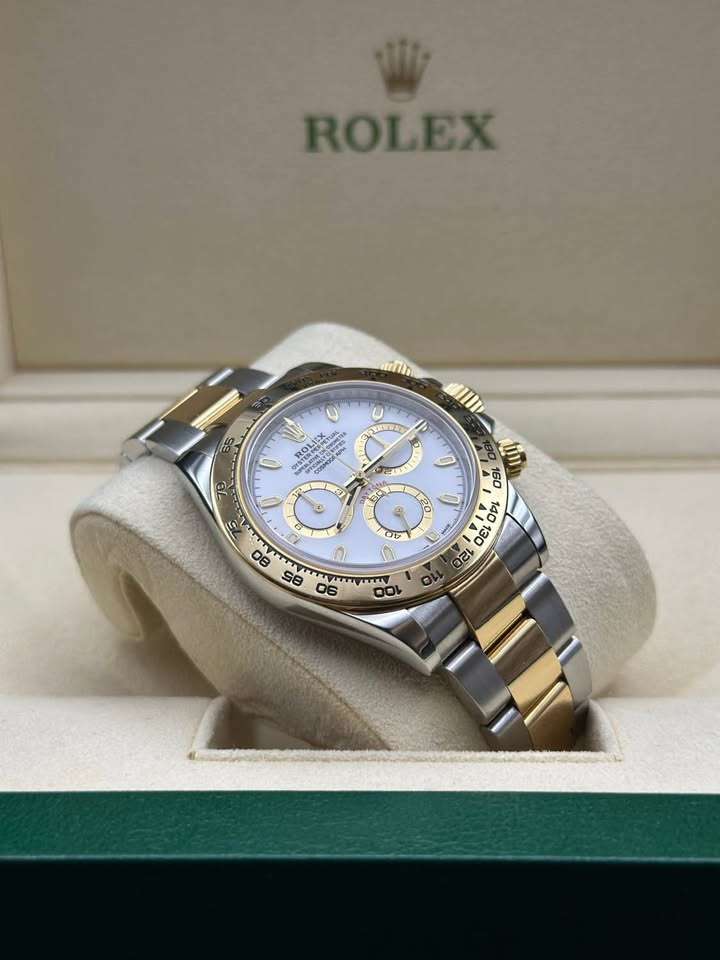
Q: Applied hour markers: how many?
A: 11